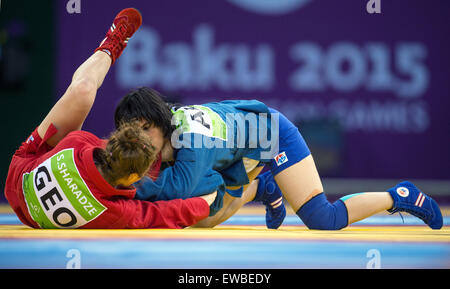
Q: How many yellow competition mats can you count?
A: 1